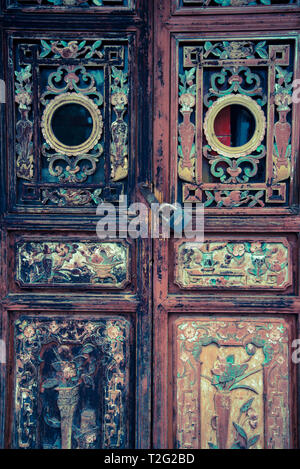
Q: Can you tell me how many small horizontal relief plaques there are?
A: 2